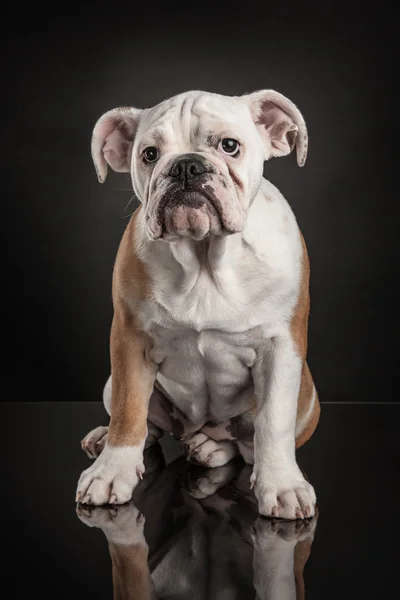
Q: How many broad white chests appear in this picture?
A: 1